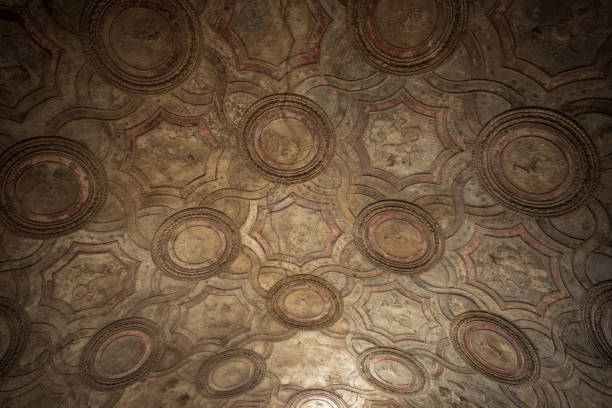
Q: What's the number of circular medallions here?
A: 15